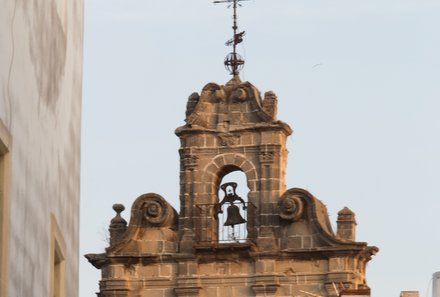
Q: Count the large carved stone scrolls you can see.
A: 2